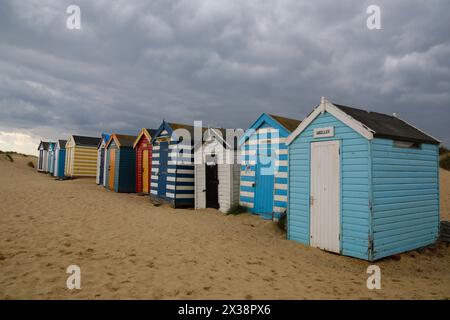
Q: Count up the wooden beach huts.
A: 11